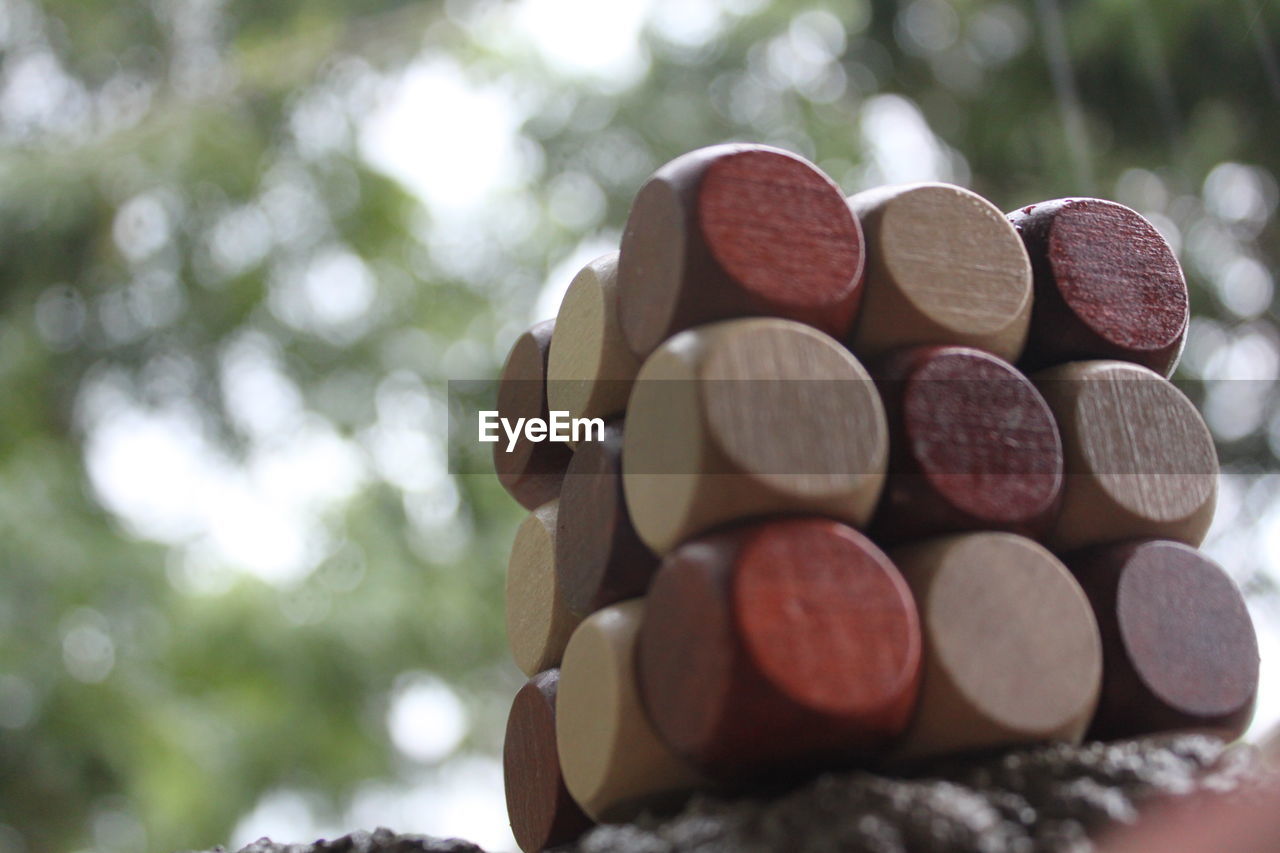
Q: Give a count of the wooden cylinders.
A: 15